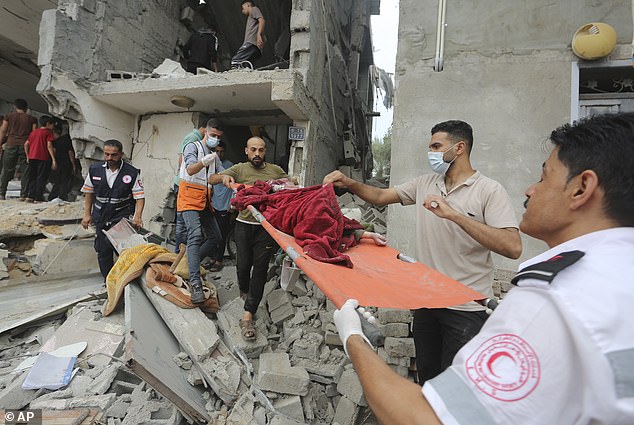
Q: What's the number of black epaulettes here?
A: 1